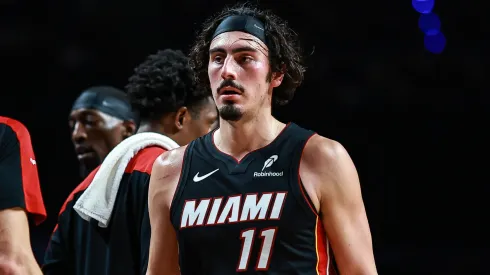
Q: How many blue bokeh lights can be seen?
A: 3